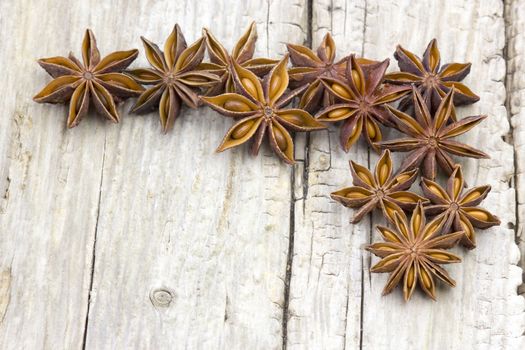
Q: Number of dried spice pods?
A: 11